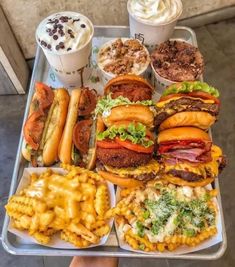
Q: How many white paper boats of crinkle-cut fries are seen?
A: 2